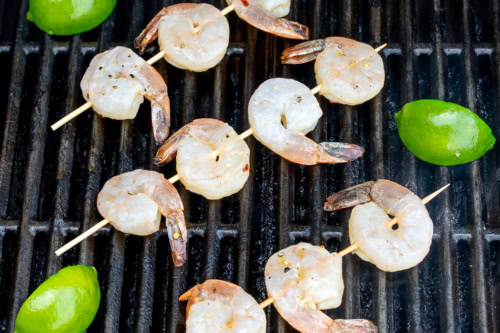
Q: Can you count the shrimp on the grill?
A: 10